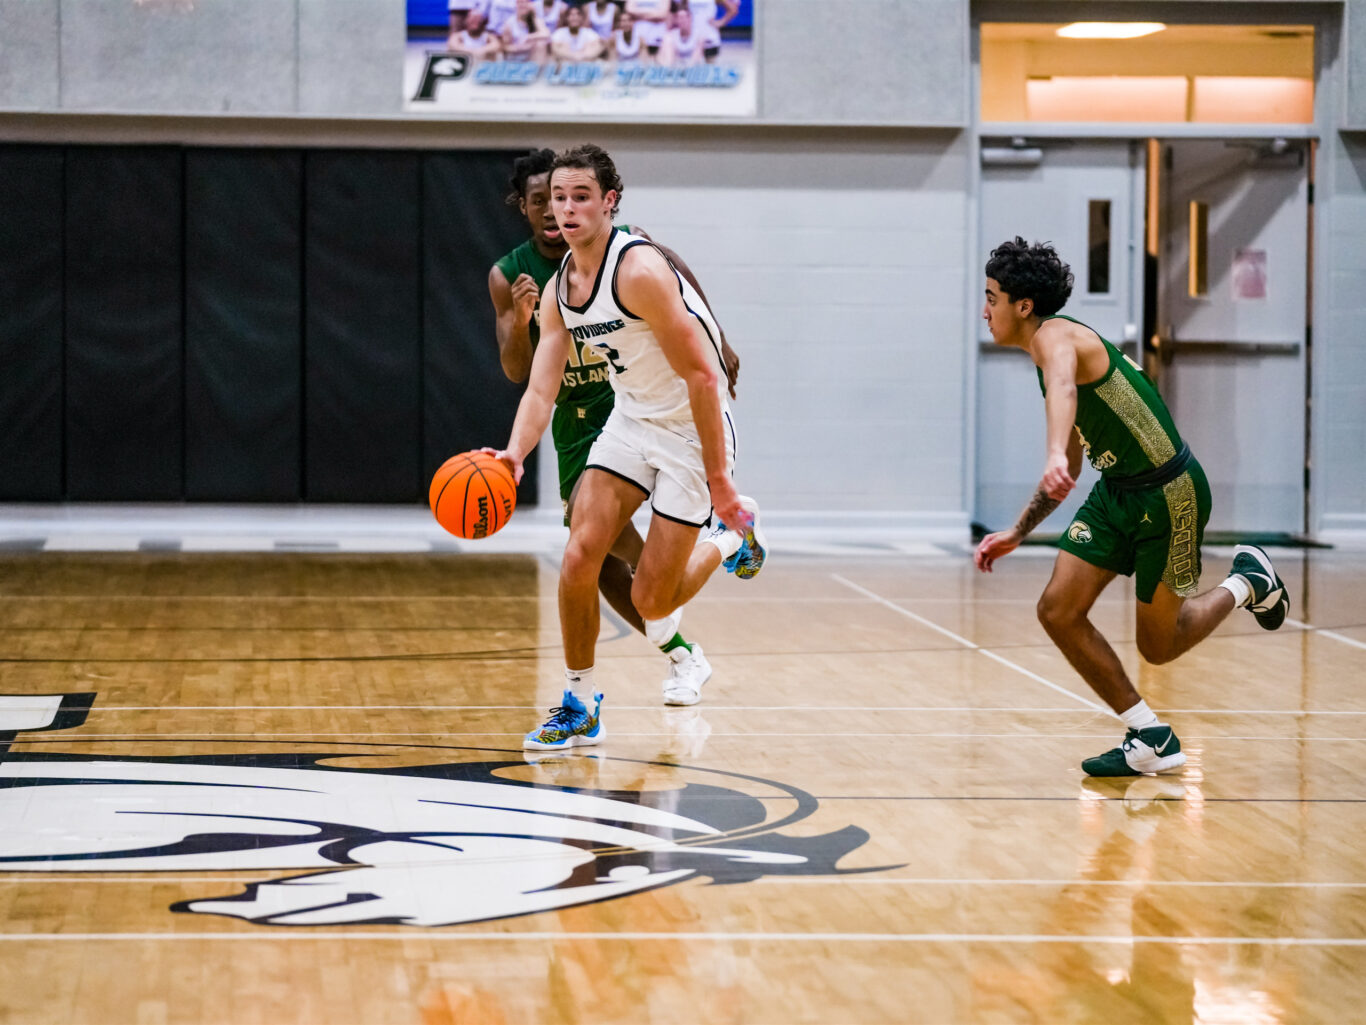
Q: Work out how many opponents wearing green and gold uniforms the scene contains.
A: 2